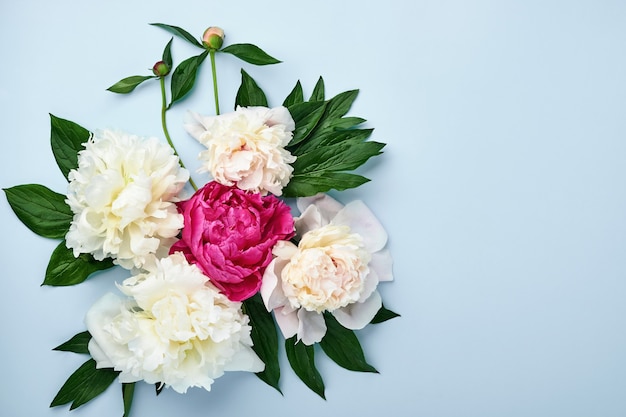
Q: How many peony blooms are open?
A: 5